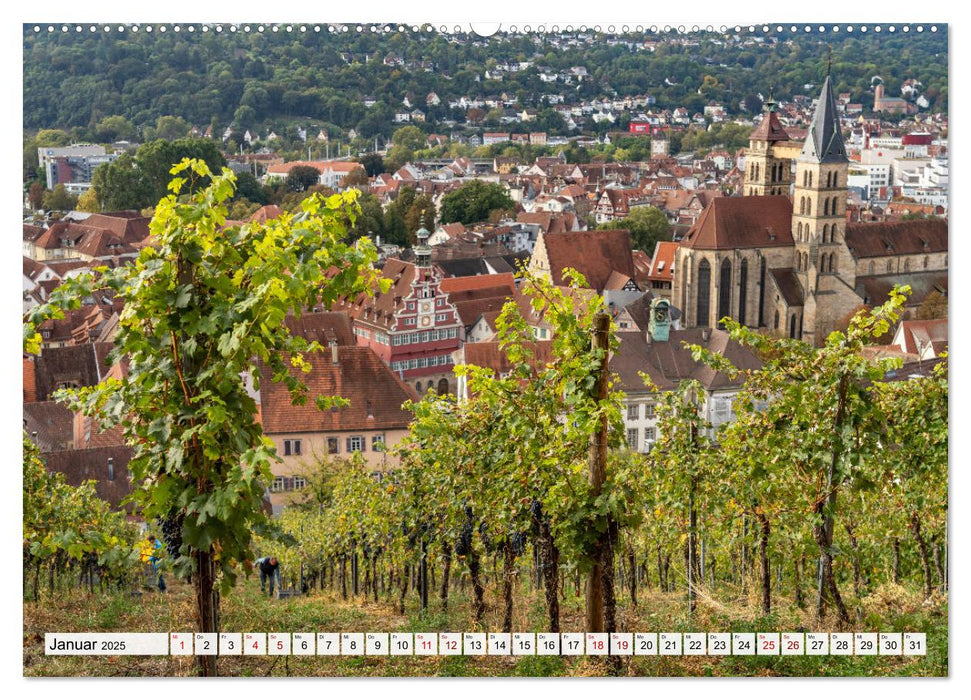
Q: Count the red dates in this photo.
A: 9